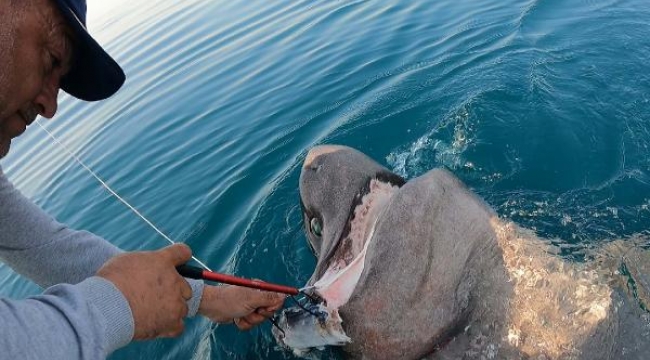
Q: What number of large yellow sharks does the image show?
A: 0